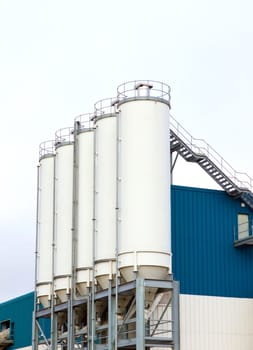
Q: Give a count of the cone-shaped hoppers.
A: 5